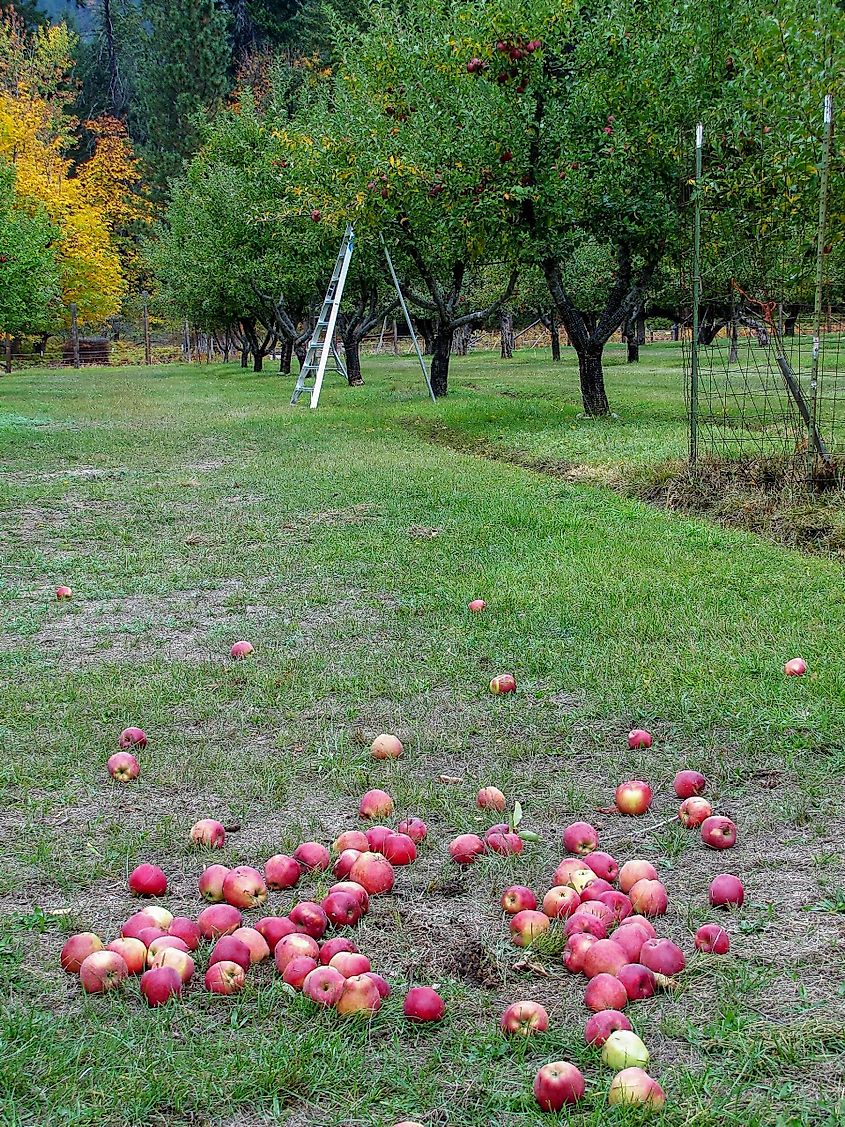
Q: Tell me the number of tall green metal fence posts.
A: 2